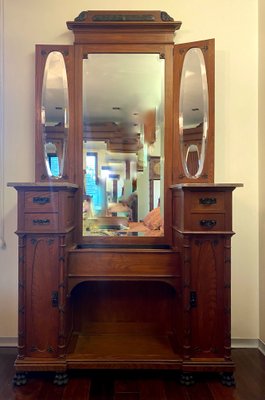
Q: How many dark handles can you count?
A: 6